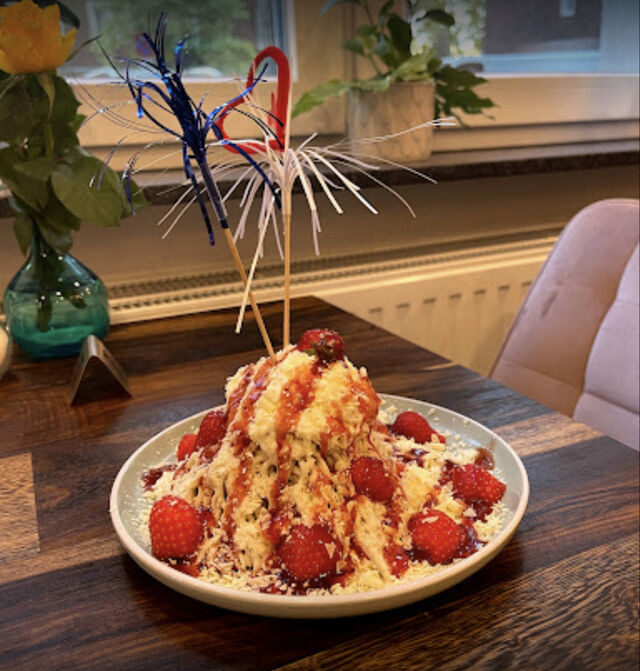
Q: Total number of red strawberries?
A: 9